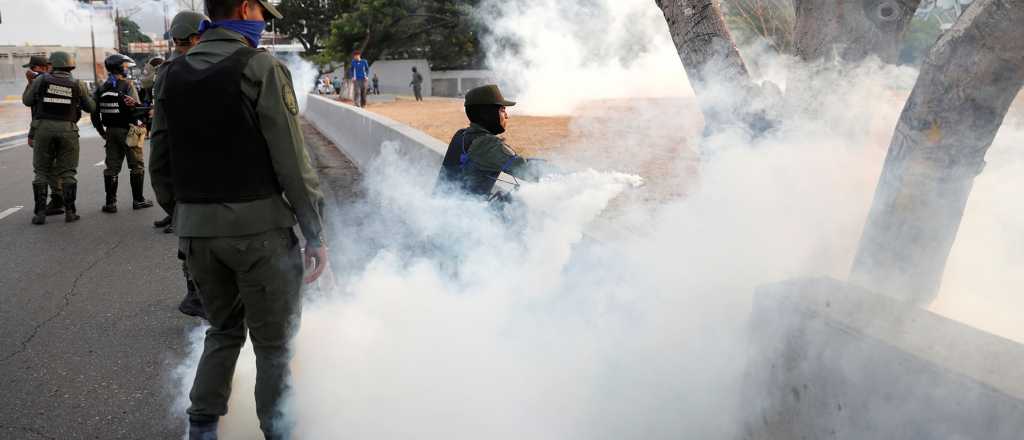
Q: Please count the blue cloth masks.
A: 1